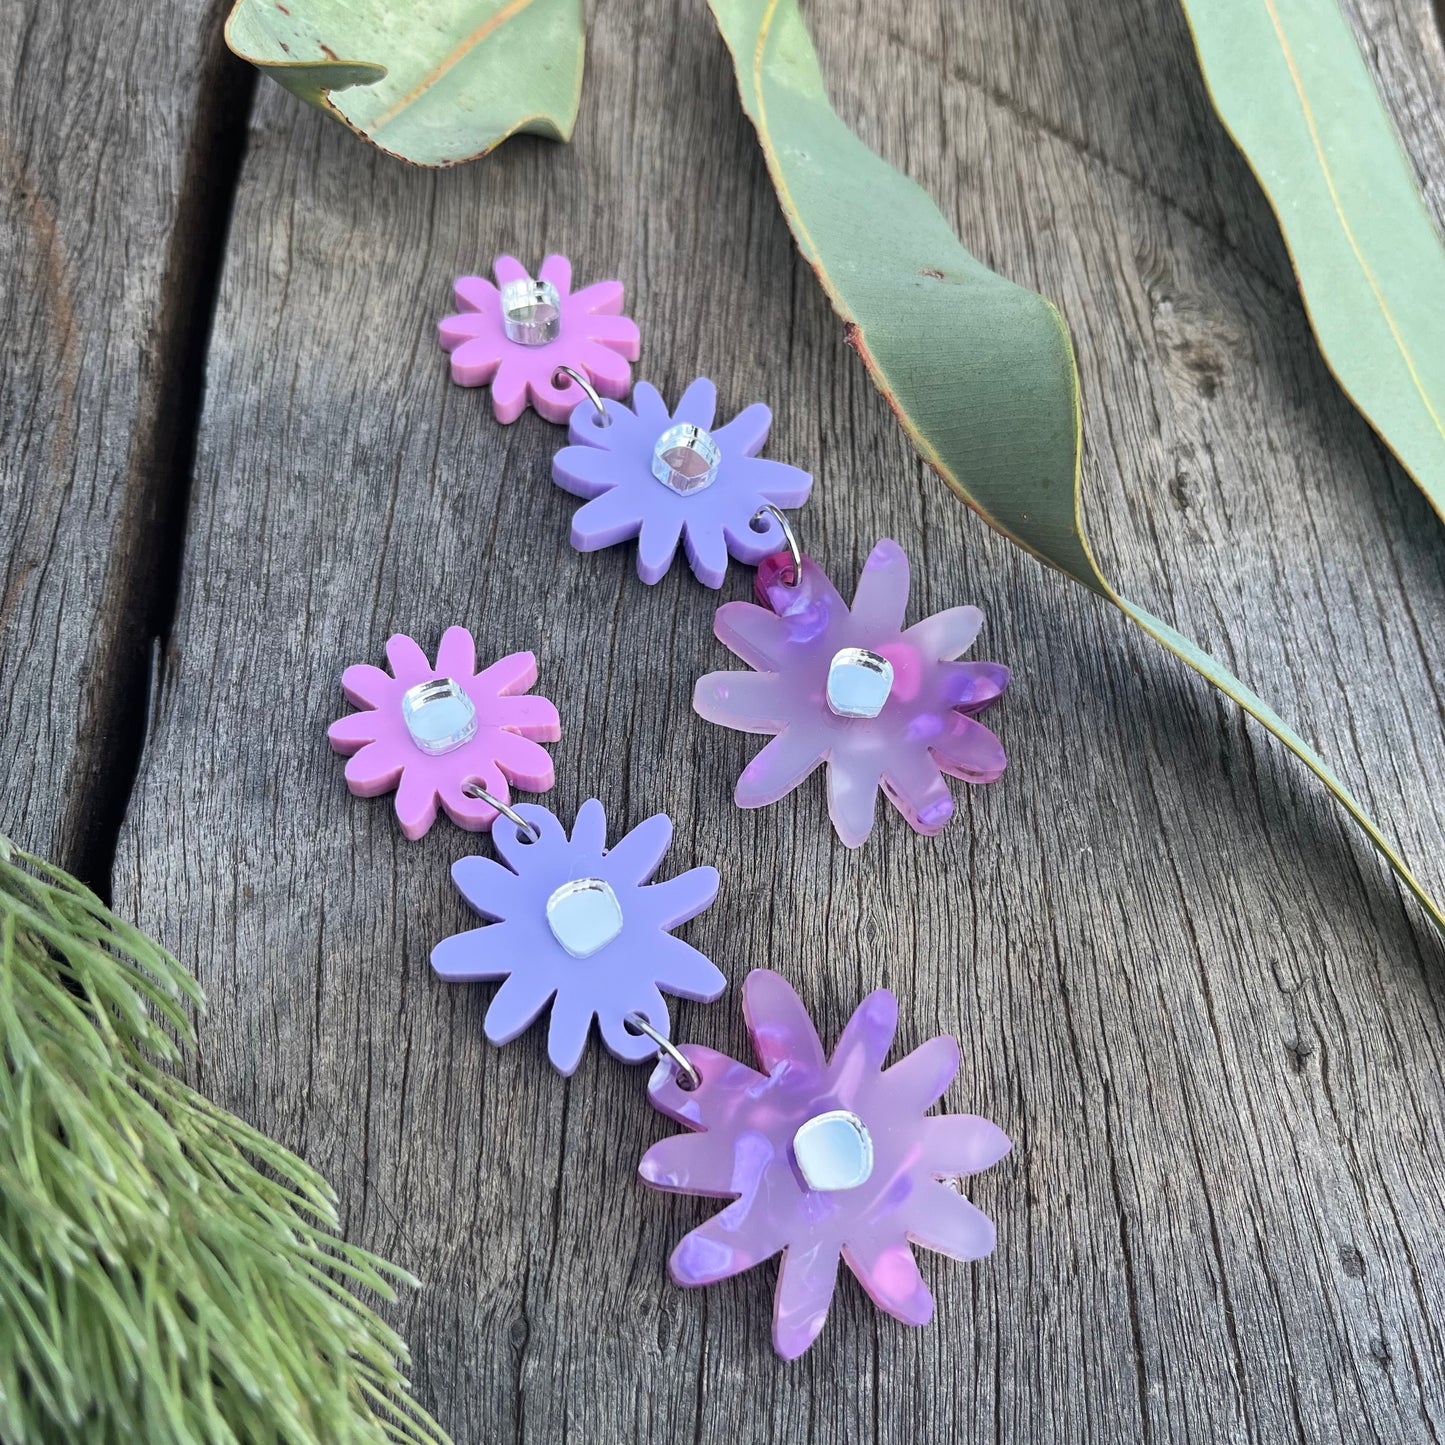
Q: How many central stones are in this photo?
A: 6